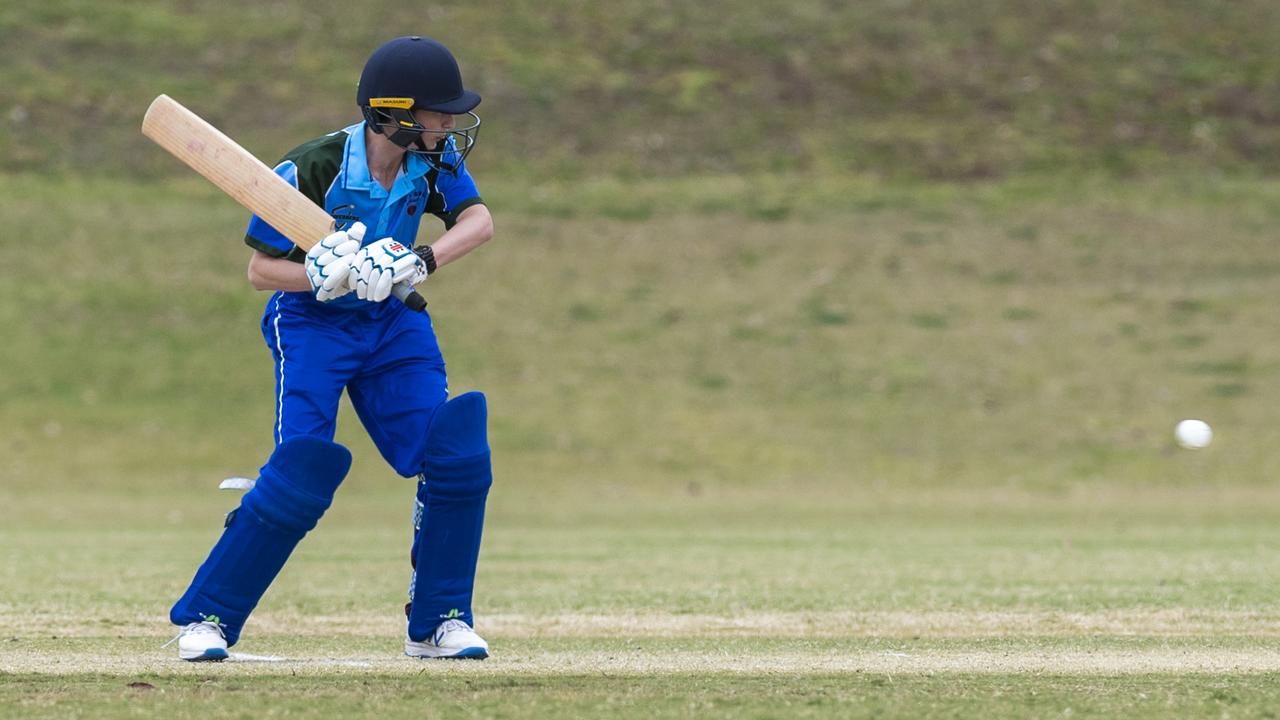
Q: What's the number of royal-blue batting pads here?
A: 2